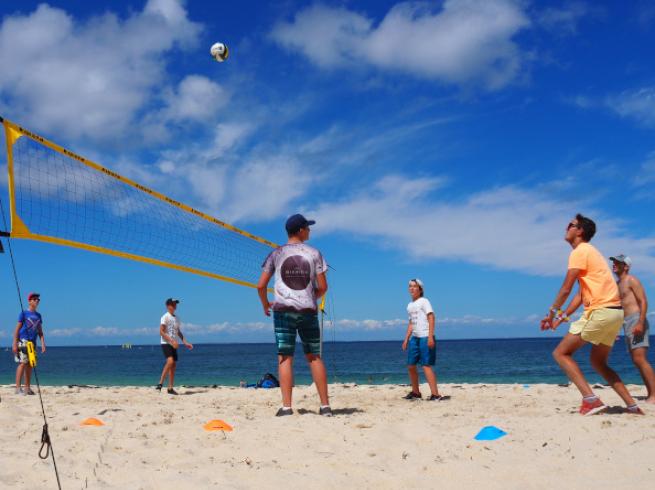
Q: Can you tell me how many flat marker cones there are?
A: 3